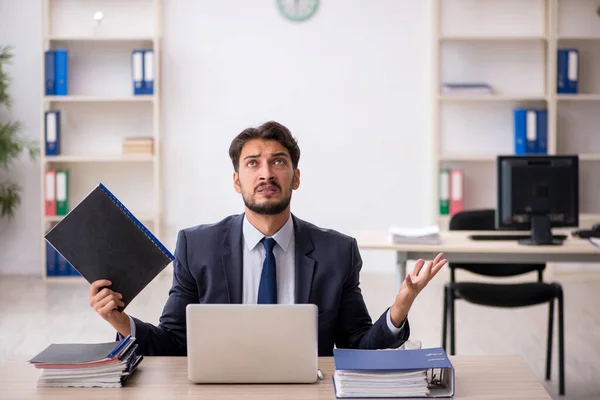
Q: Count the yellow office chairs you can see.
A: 0